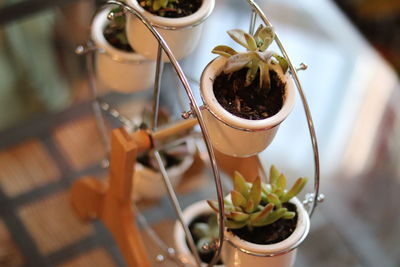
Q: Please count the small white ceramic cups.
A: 6